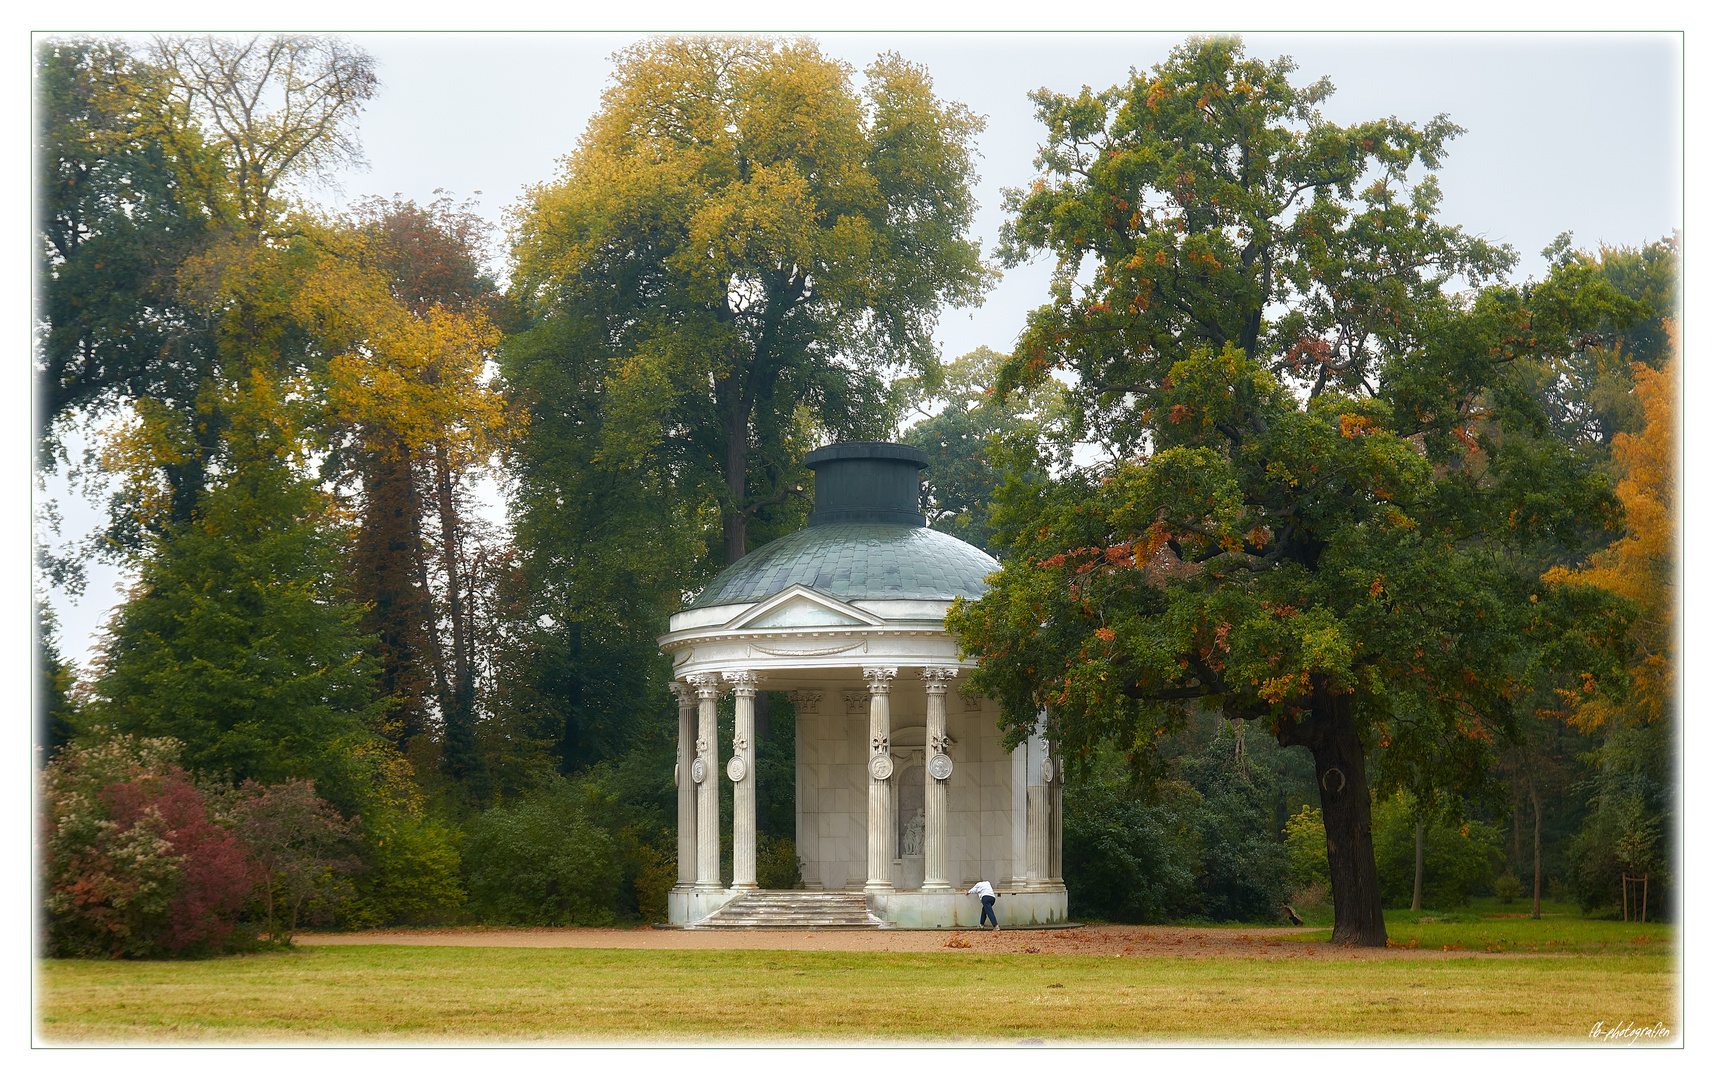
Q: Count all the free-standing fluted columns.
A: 7